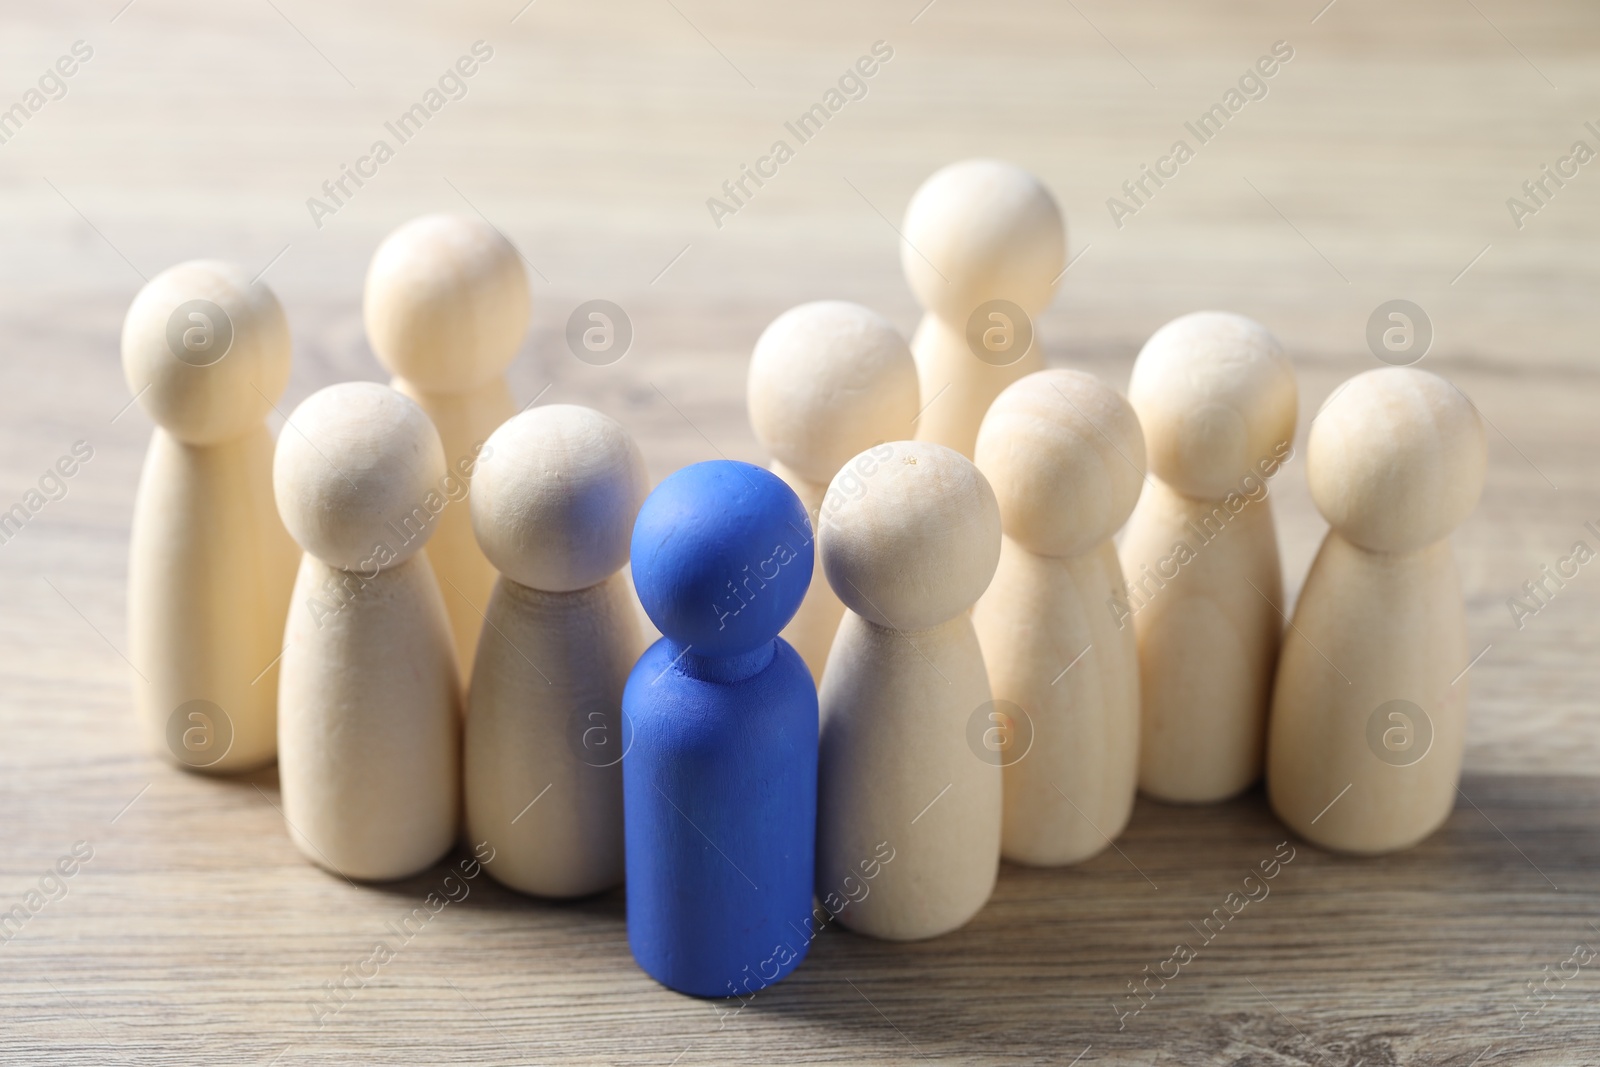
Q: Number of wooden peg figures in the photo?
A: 11